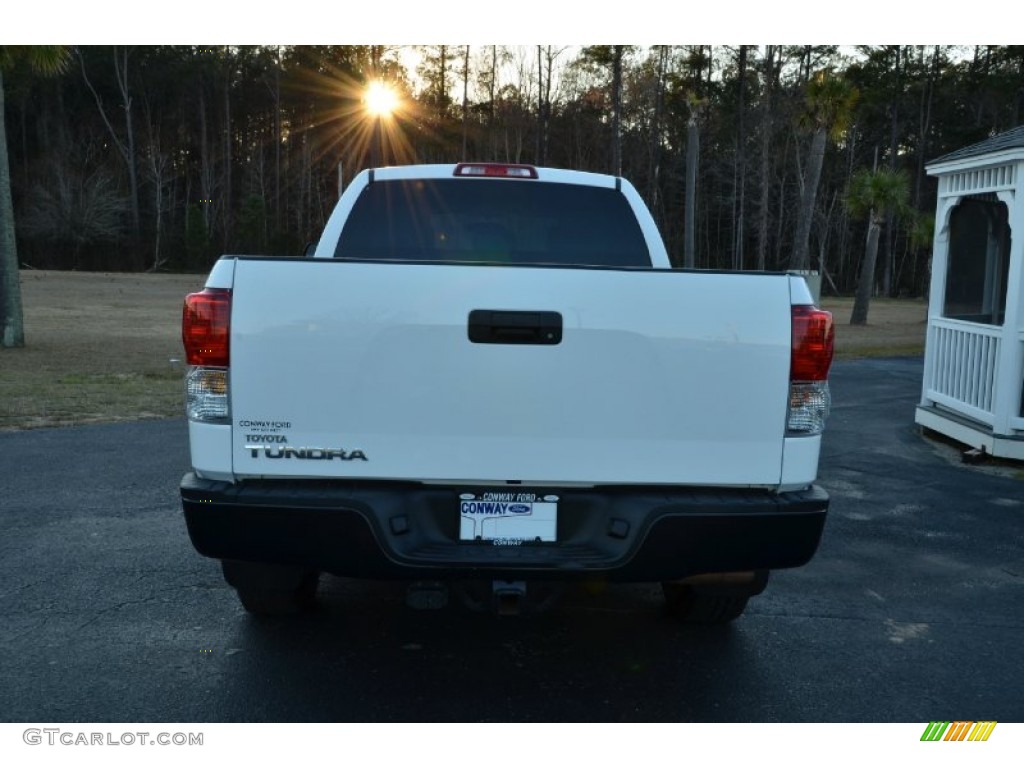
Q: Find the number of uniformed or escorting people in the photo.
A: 0